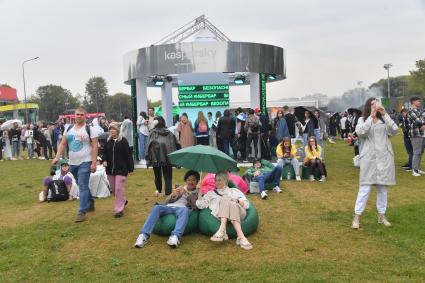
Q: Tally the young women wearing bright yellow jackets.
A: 2